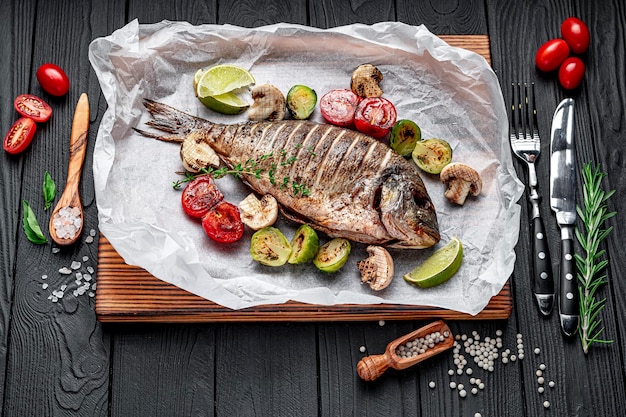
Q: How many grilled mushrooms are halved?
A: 6